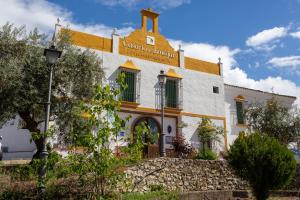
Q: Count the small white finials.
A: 4